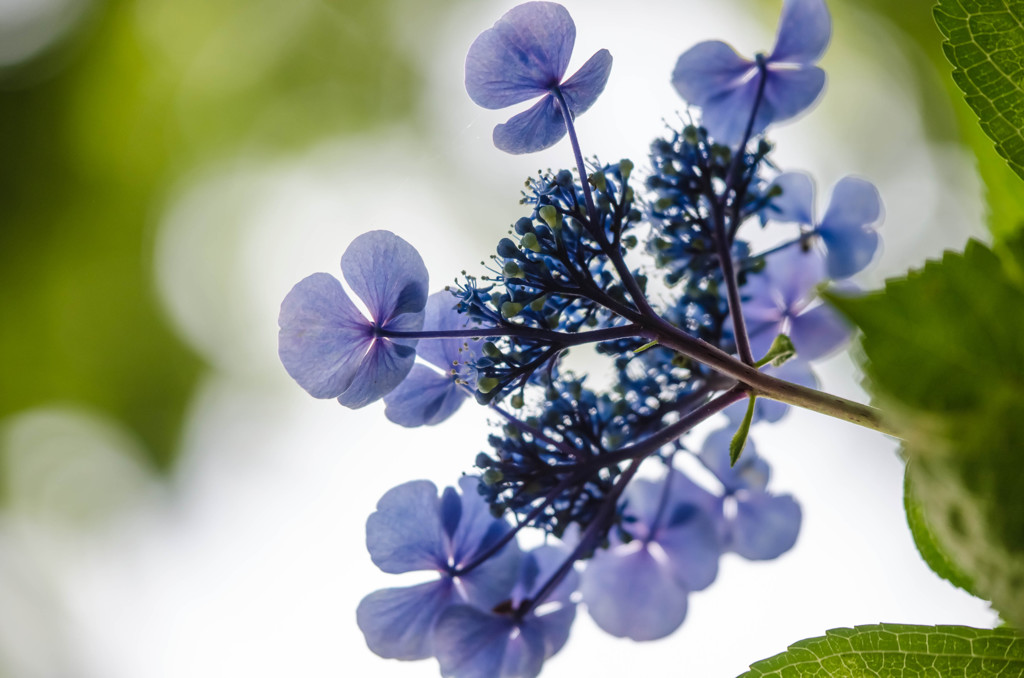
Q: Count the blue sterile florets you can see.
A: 11